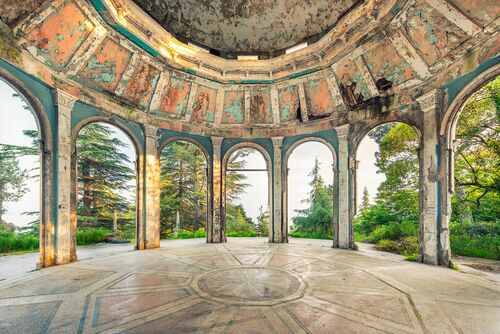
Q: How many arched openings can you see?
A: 7